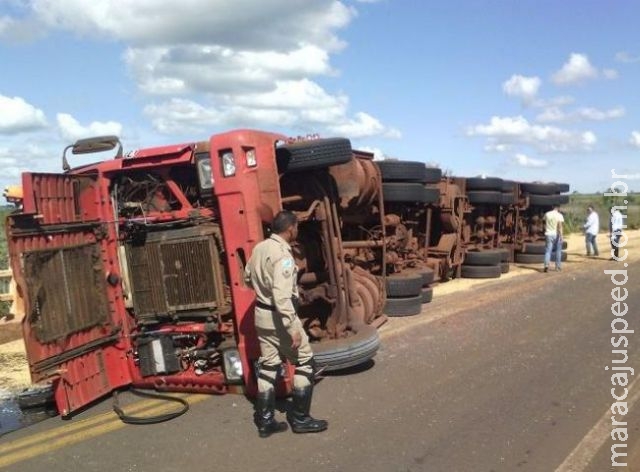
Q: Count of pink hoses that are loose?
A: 0